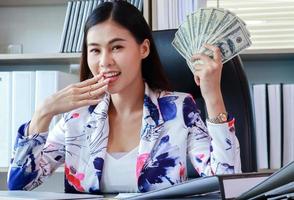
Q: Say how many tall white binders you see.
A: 6